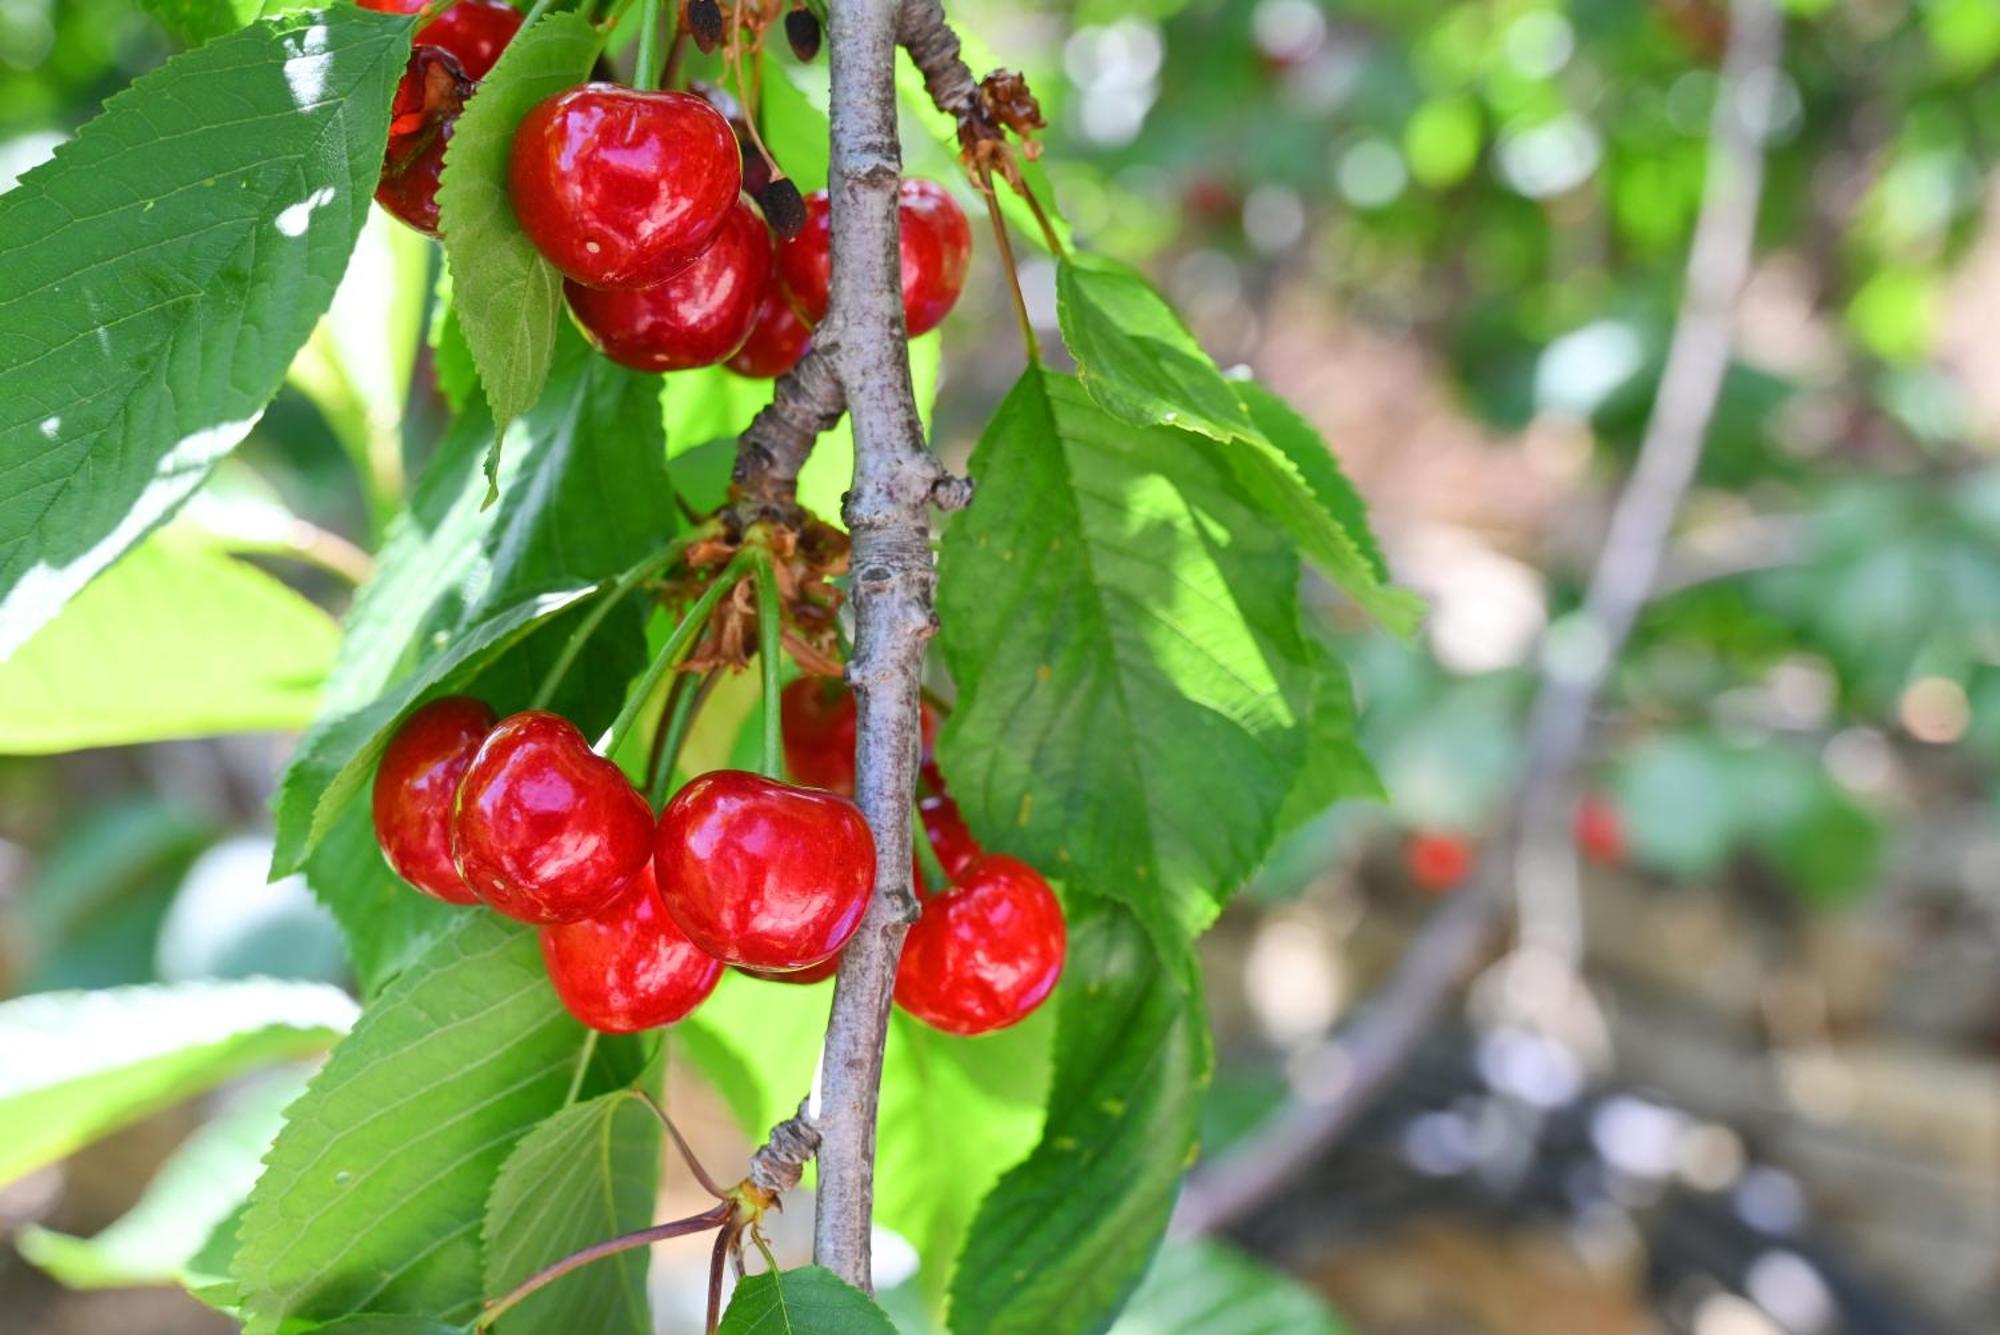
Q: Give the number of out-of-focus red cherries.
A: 2